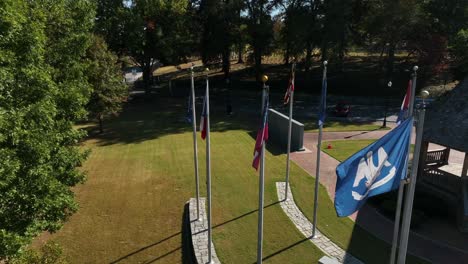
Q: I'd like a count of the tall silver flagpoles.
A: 7